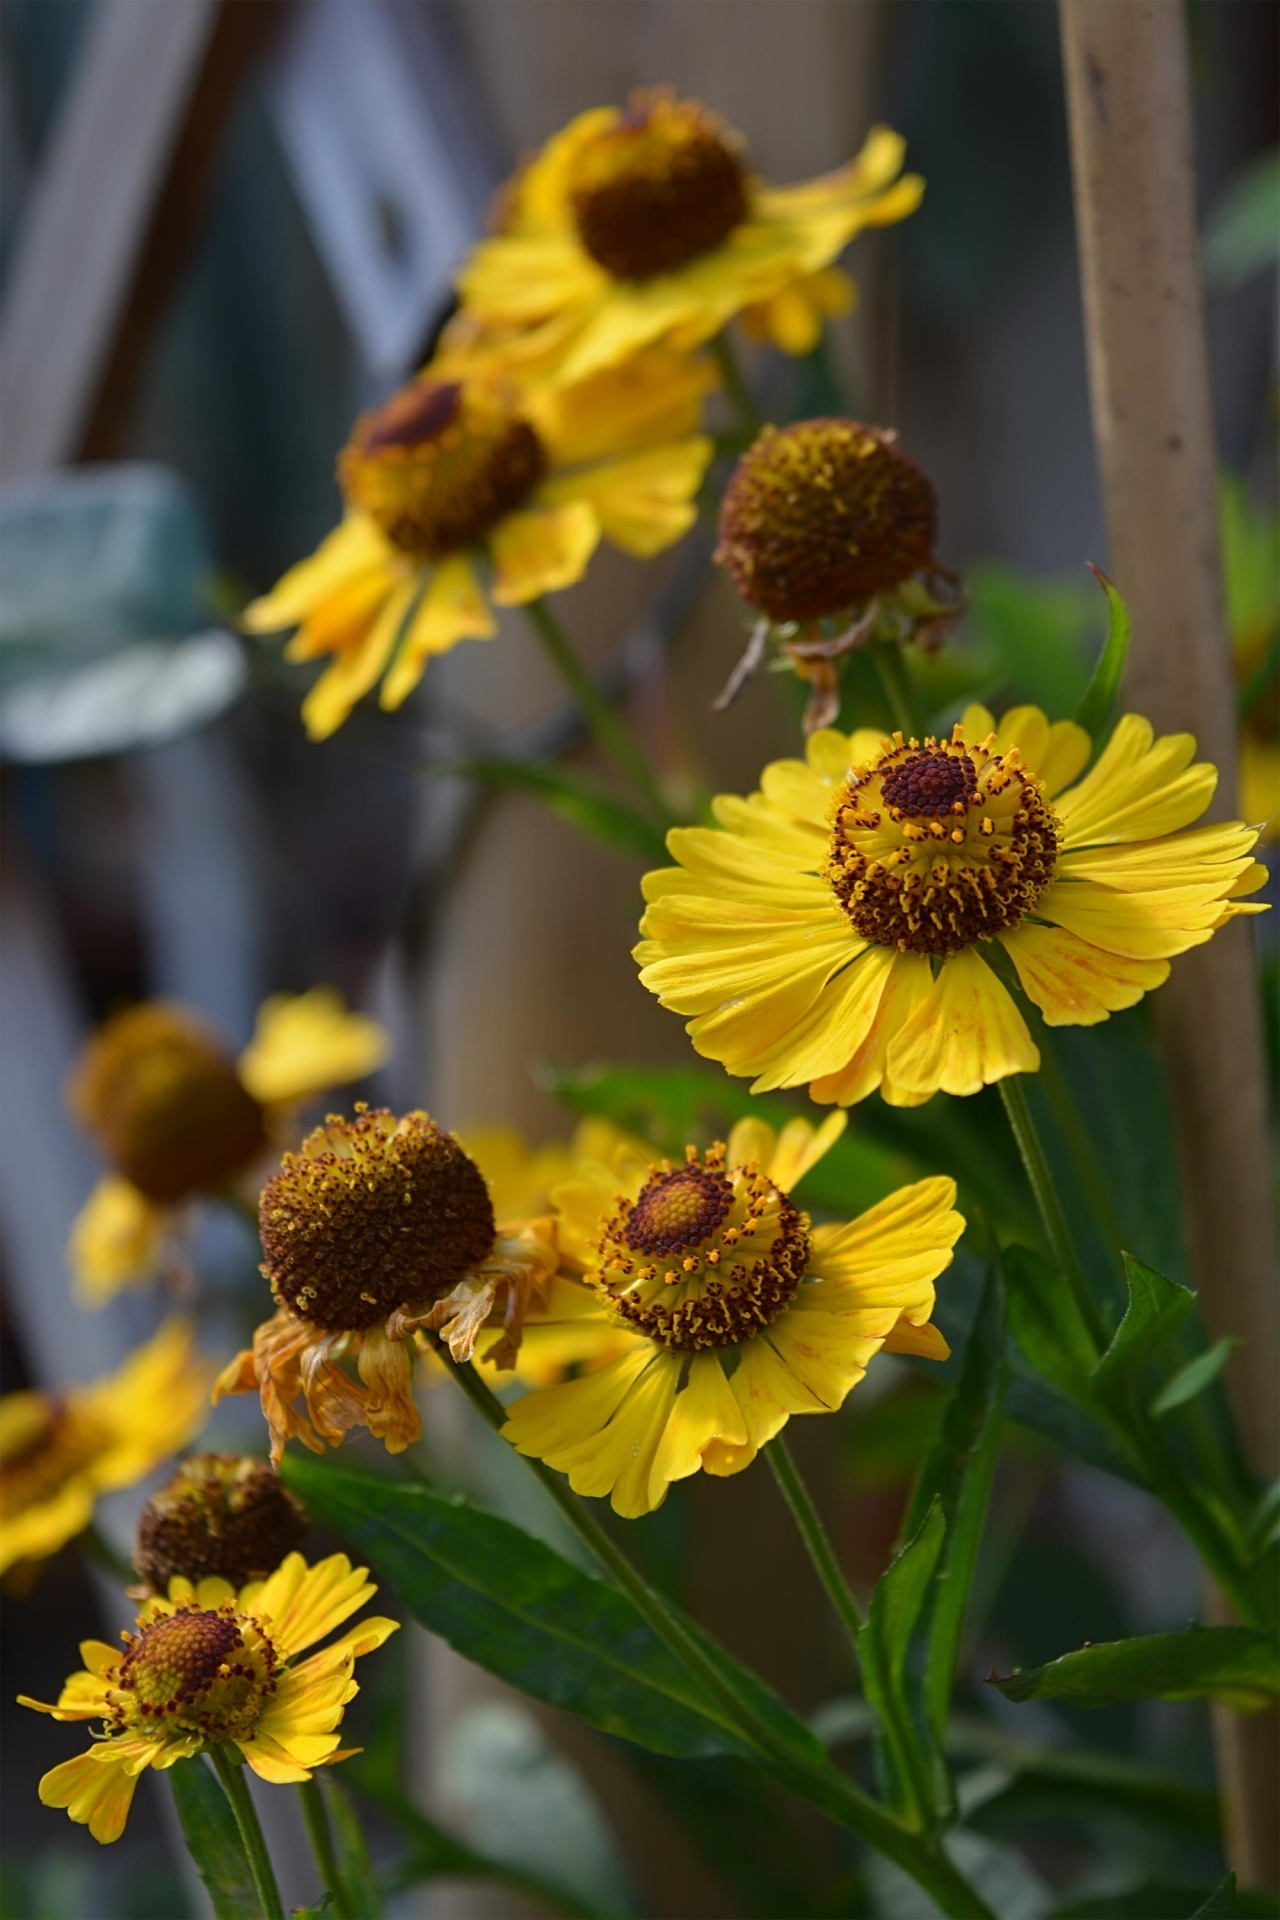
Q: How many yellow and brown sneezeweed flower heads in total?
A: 10